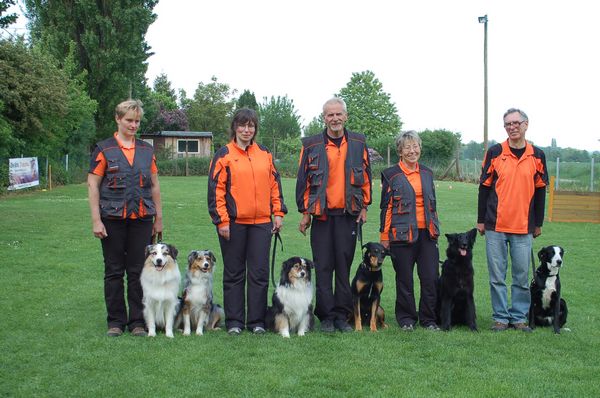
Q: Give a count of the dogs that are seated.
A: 6